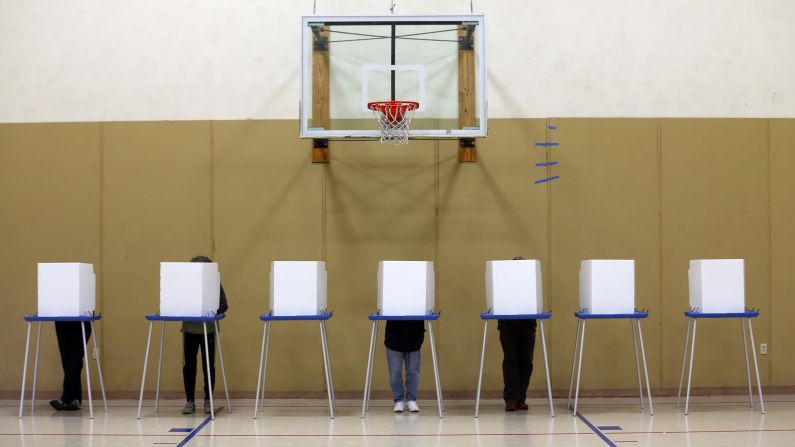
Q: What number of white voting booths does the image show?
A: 7